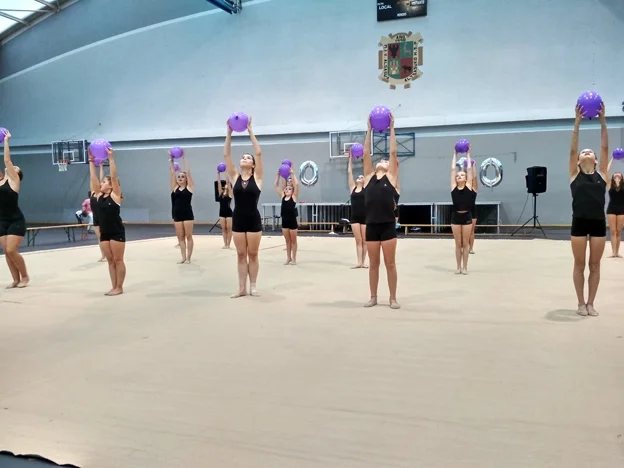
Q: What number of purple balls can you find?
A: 15